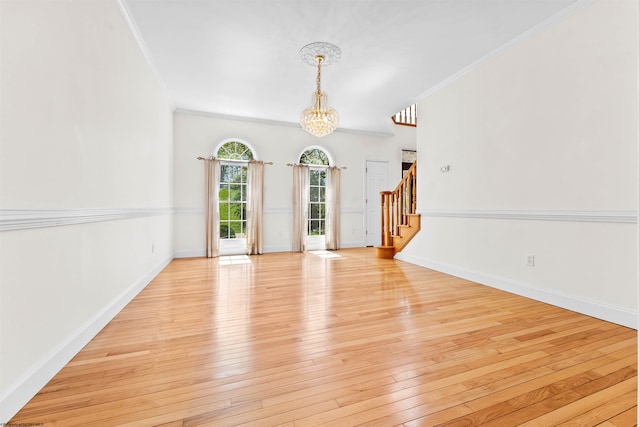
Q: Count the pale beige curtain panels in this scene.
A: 4